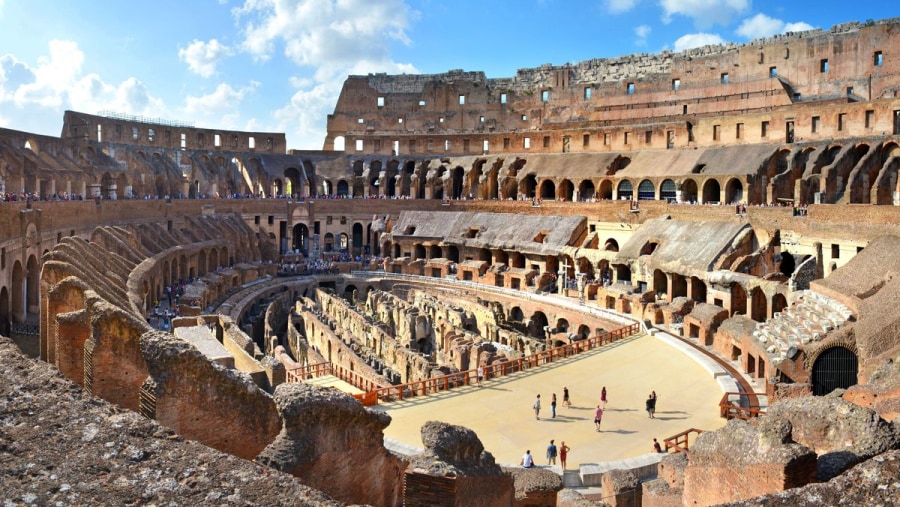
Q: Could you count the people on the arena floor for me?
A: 12